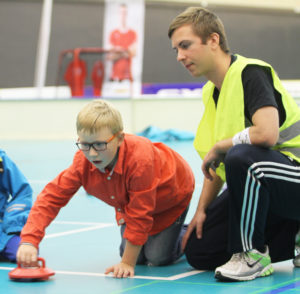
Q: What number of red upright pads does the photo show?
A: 2